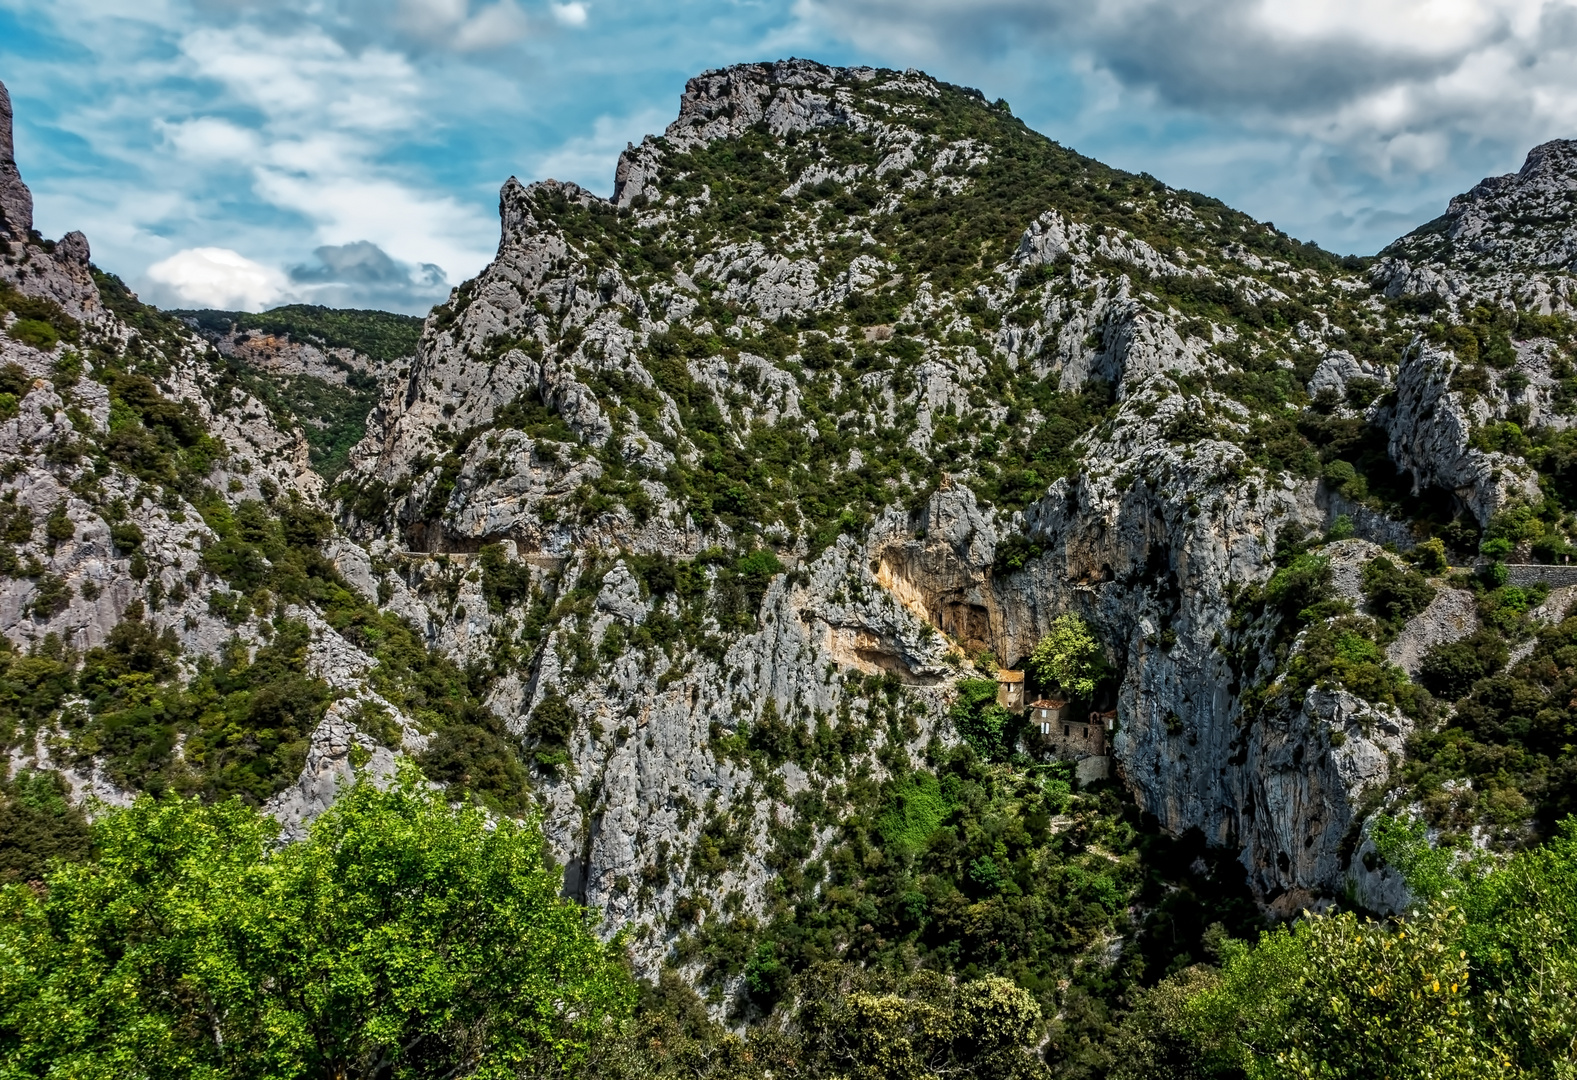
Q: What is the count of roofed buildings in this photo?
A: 3